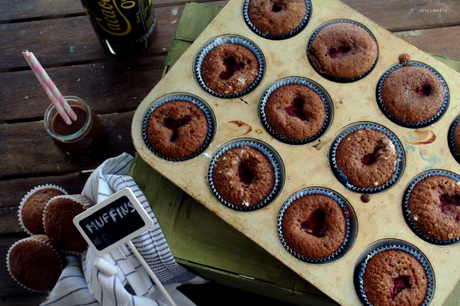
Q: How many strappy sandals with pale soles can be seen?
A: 0